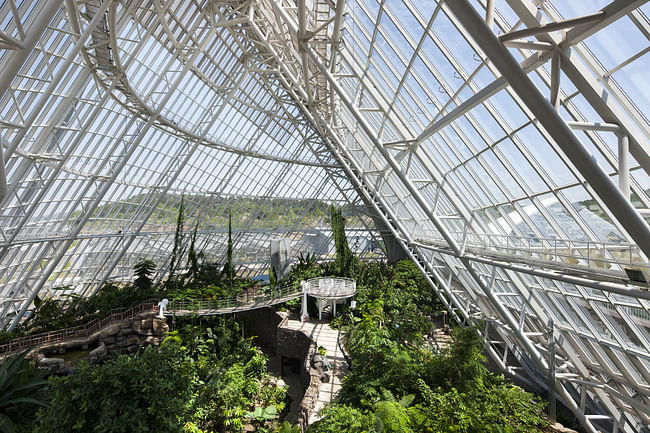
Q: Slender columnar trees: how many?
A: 4